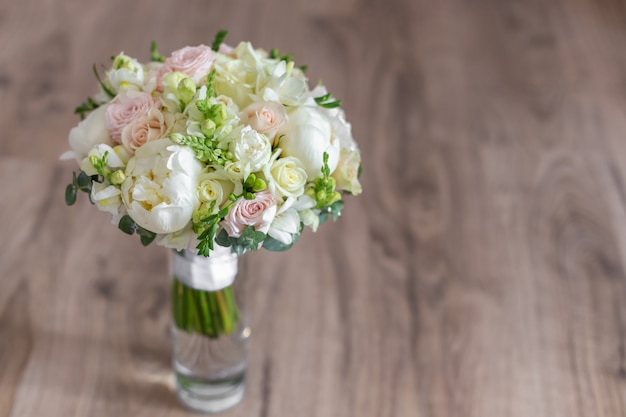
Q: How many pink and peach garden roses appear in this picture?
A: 5